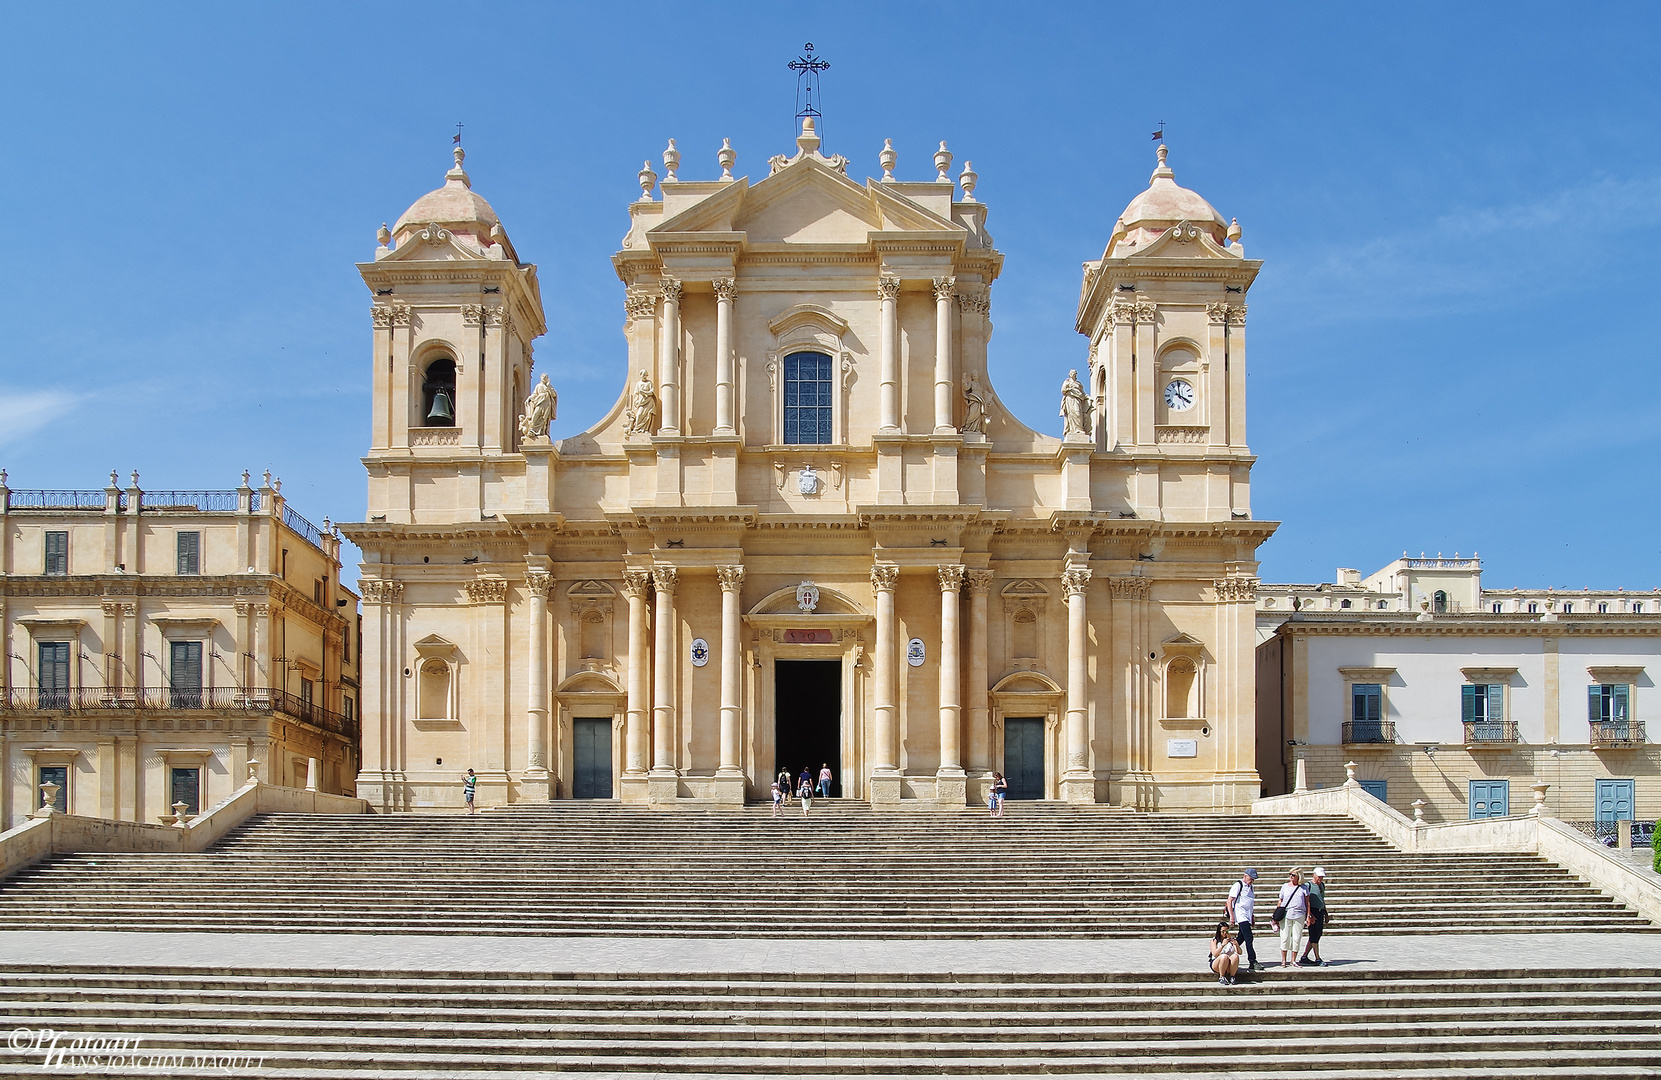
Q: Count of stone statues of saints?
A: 4